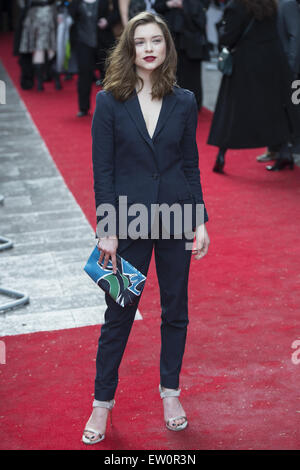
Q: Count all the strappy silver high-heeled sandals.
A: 2